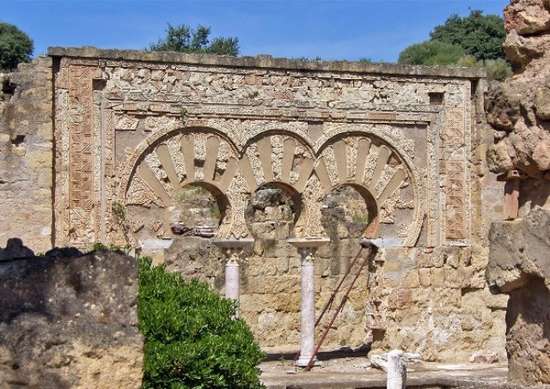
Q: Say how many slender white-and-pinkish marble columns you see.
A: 2